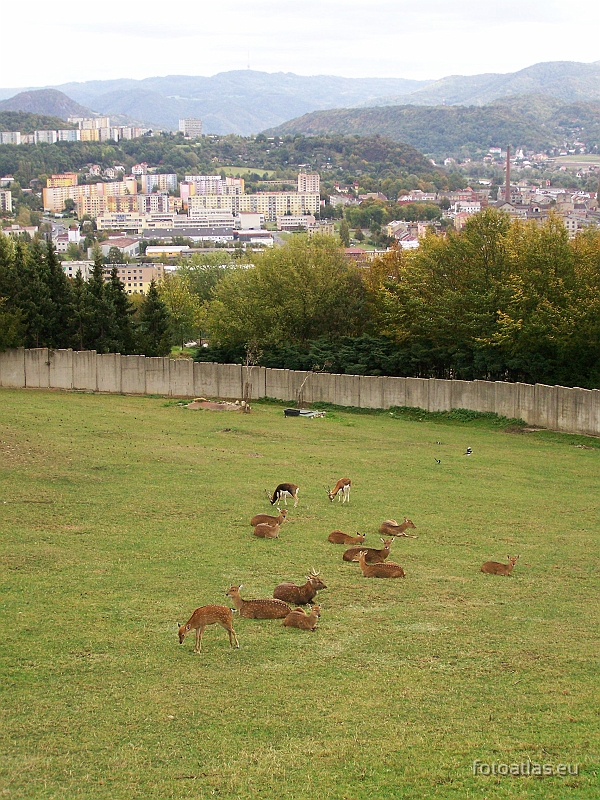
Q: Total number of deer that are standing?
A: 3